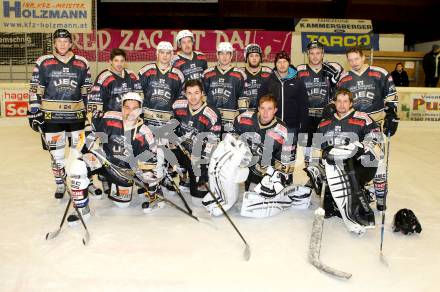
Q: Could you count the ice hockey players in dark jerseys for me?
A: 12